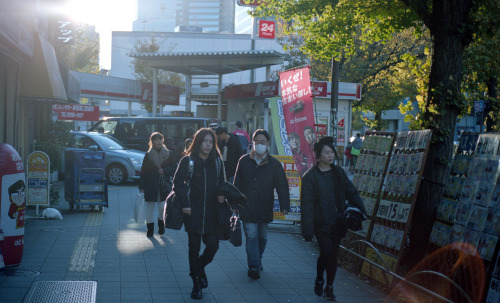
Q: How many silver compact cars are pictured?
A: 1